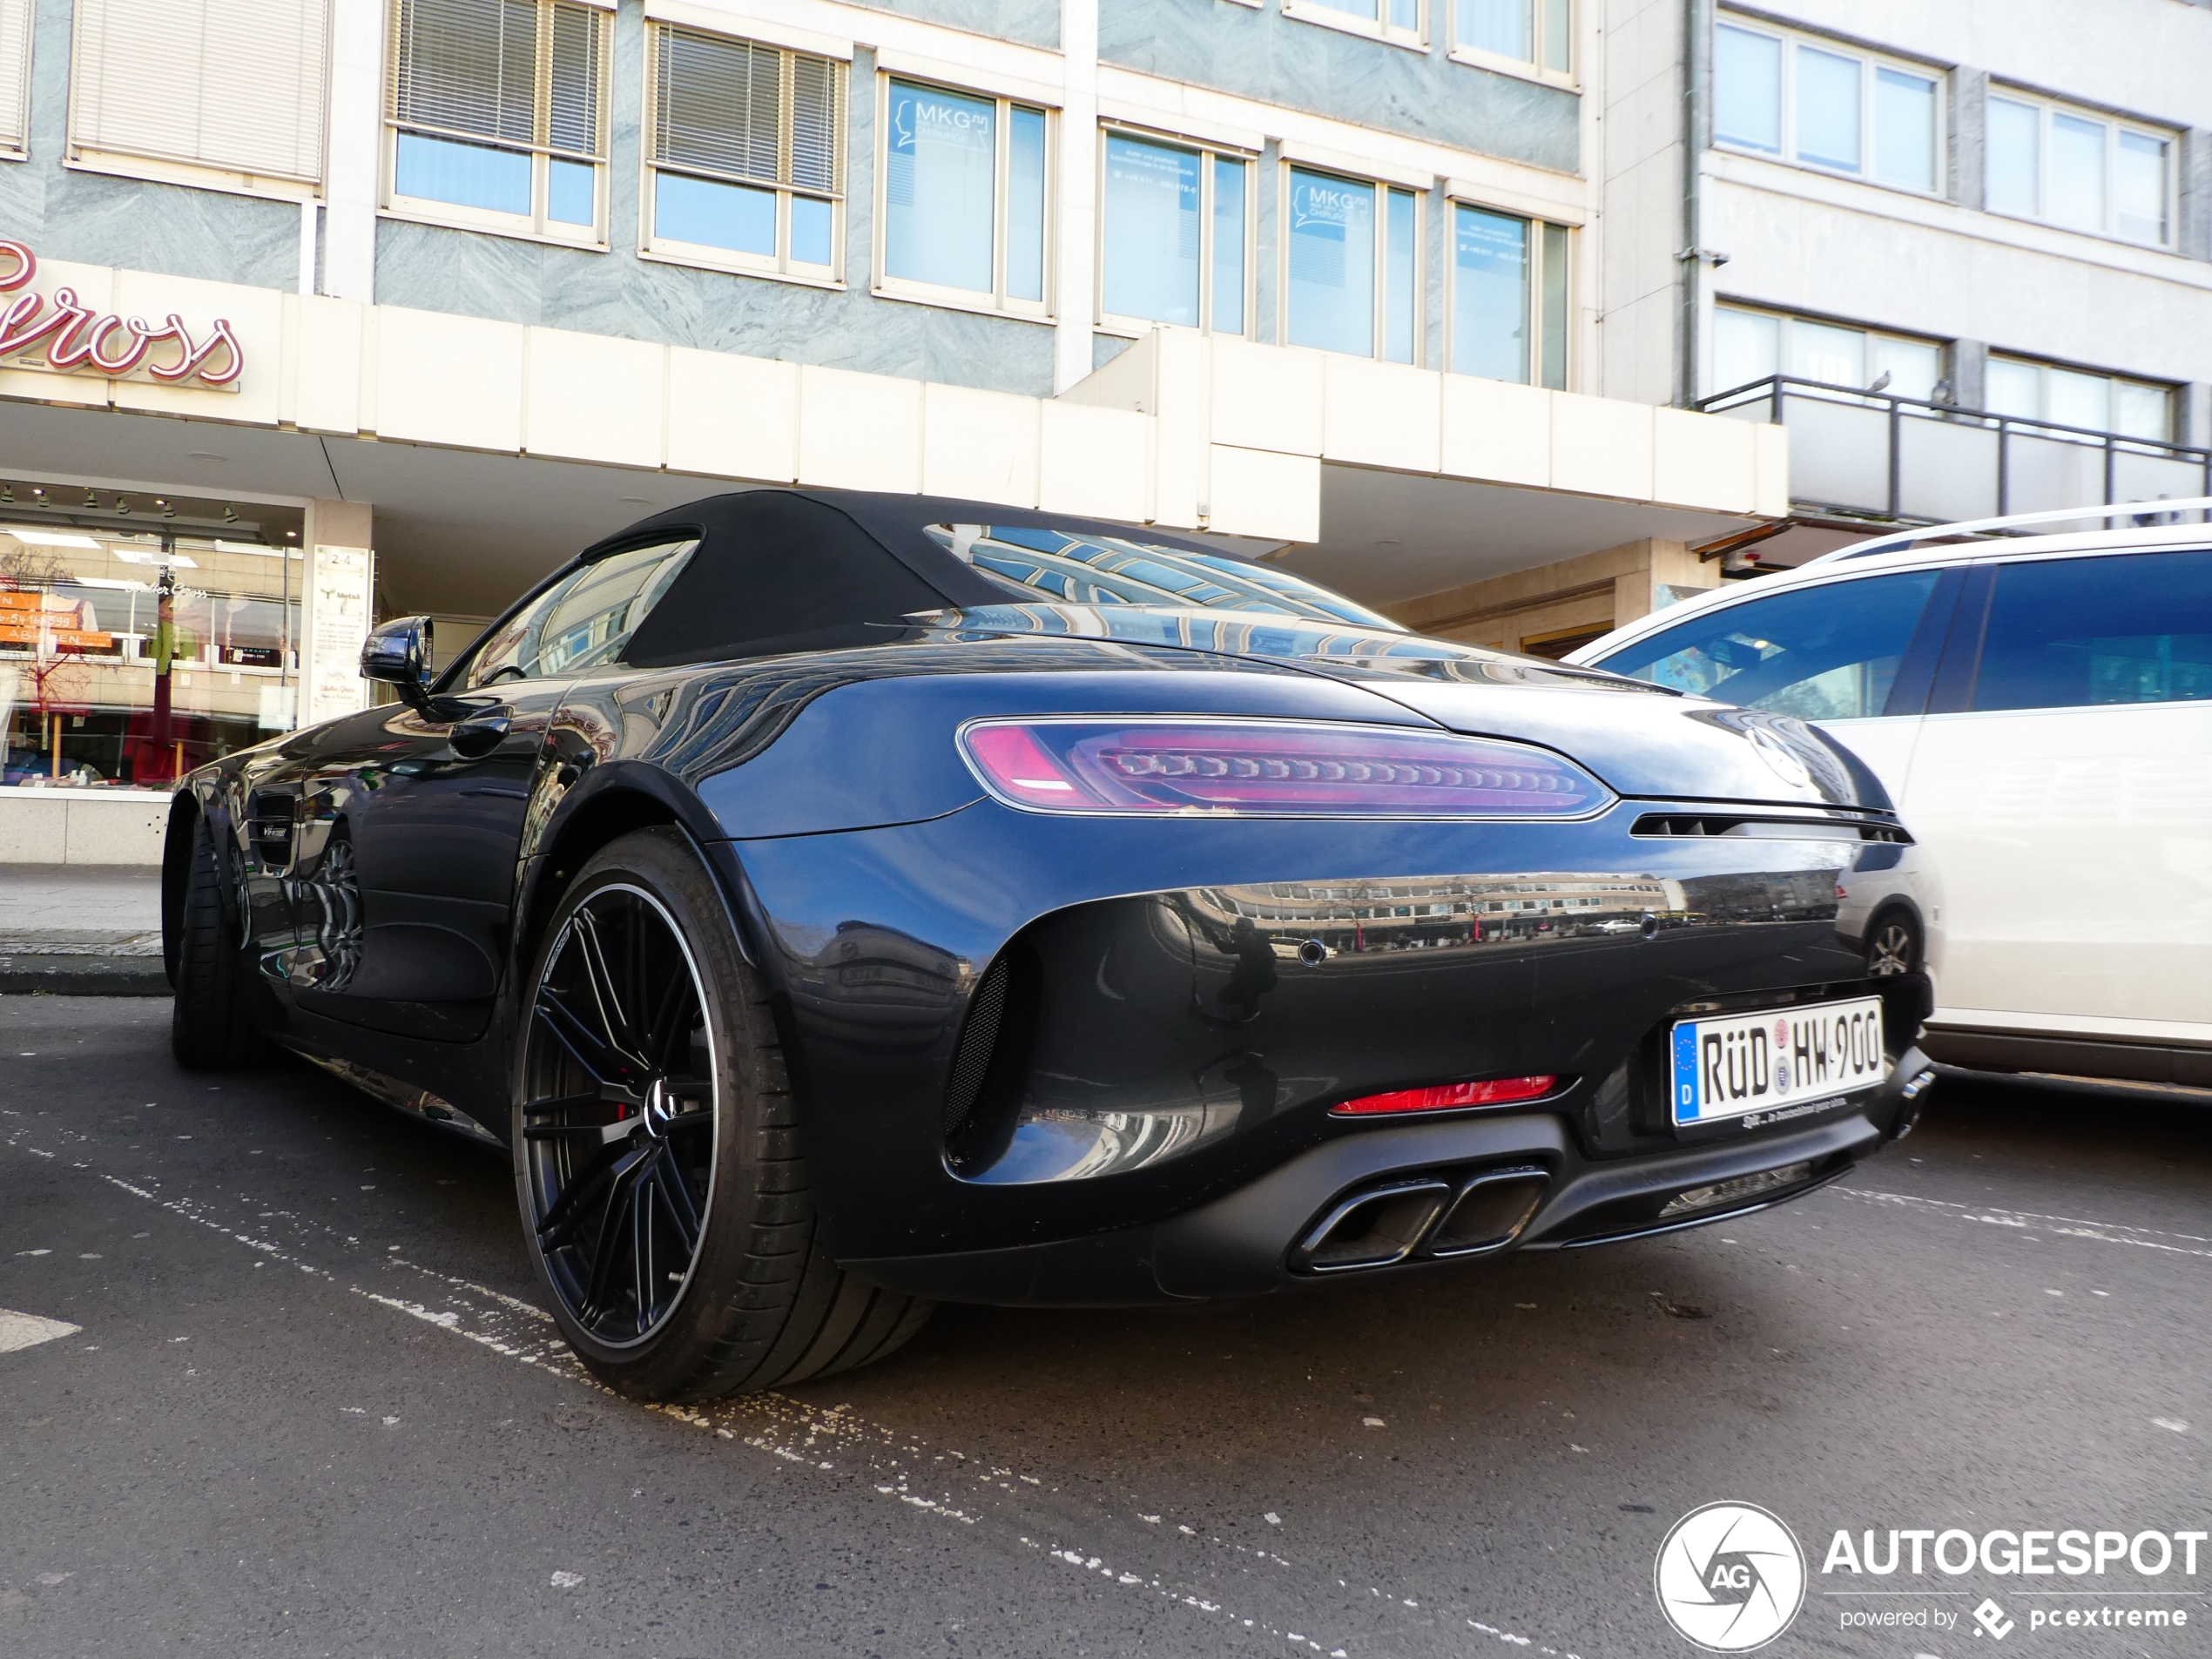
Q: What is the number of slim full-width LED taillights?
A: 1